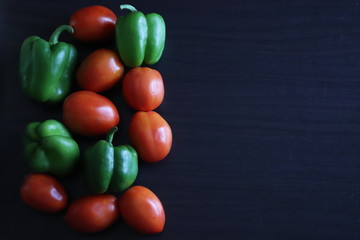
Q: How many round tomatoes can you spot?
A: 8